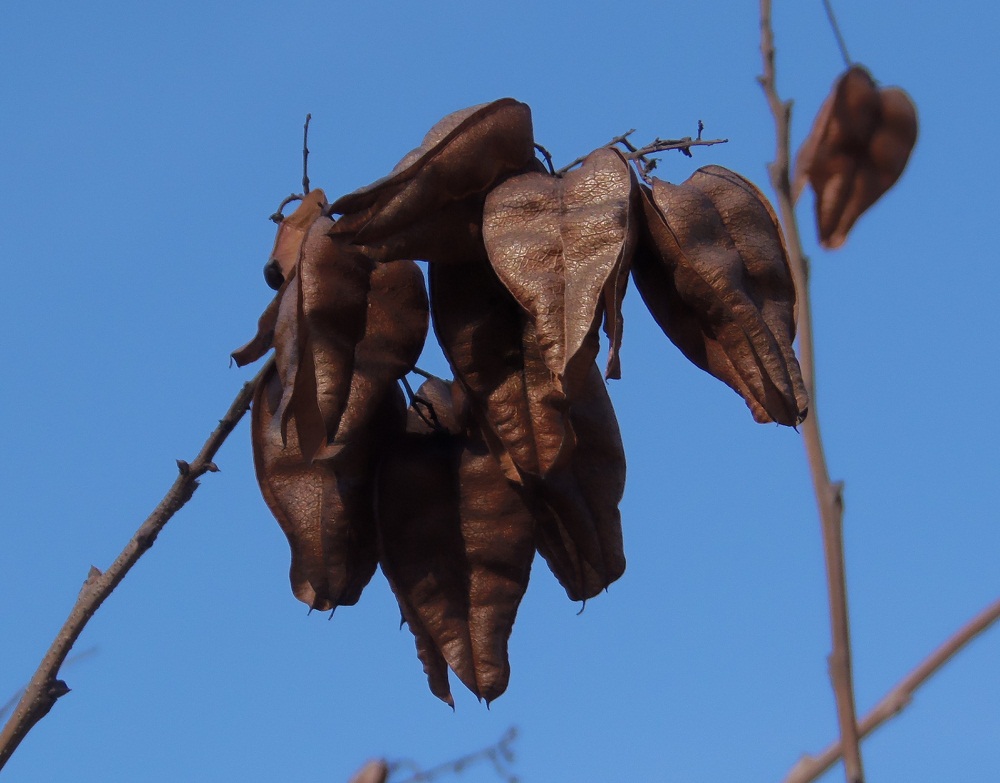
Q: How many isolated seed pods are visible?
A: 1